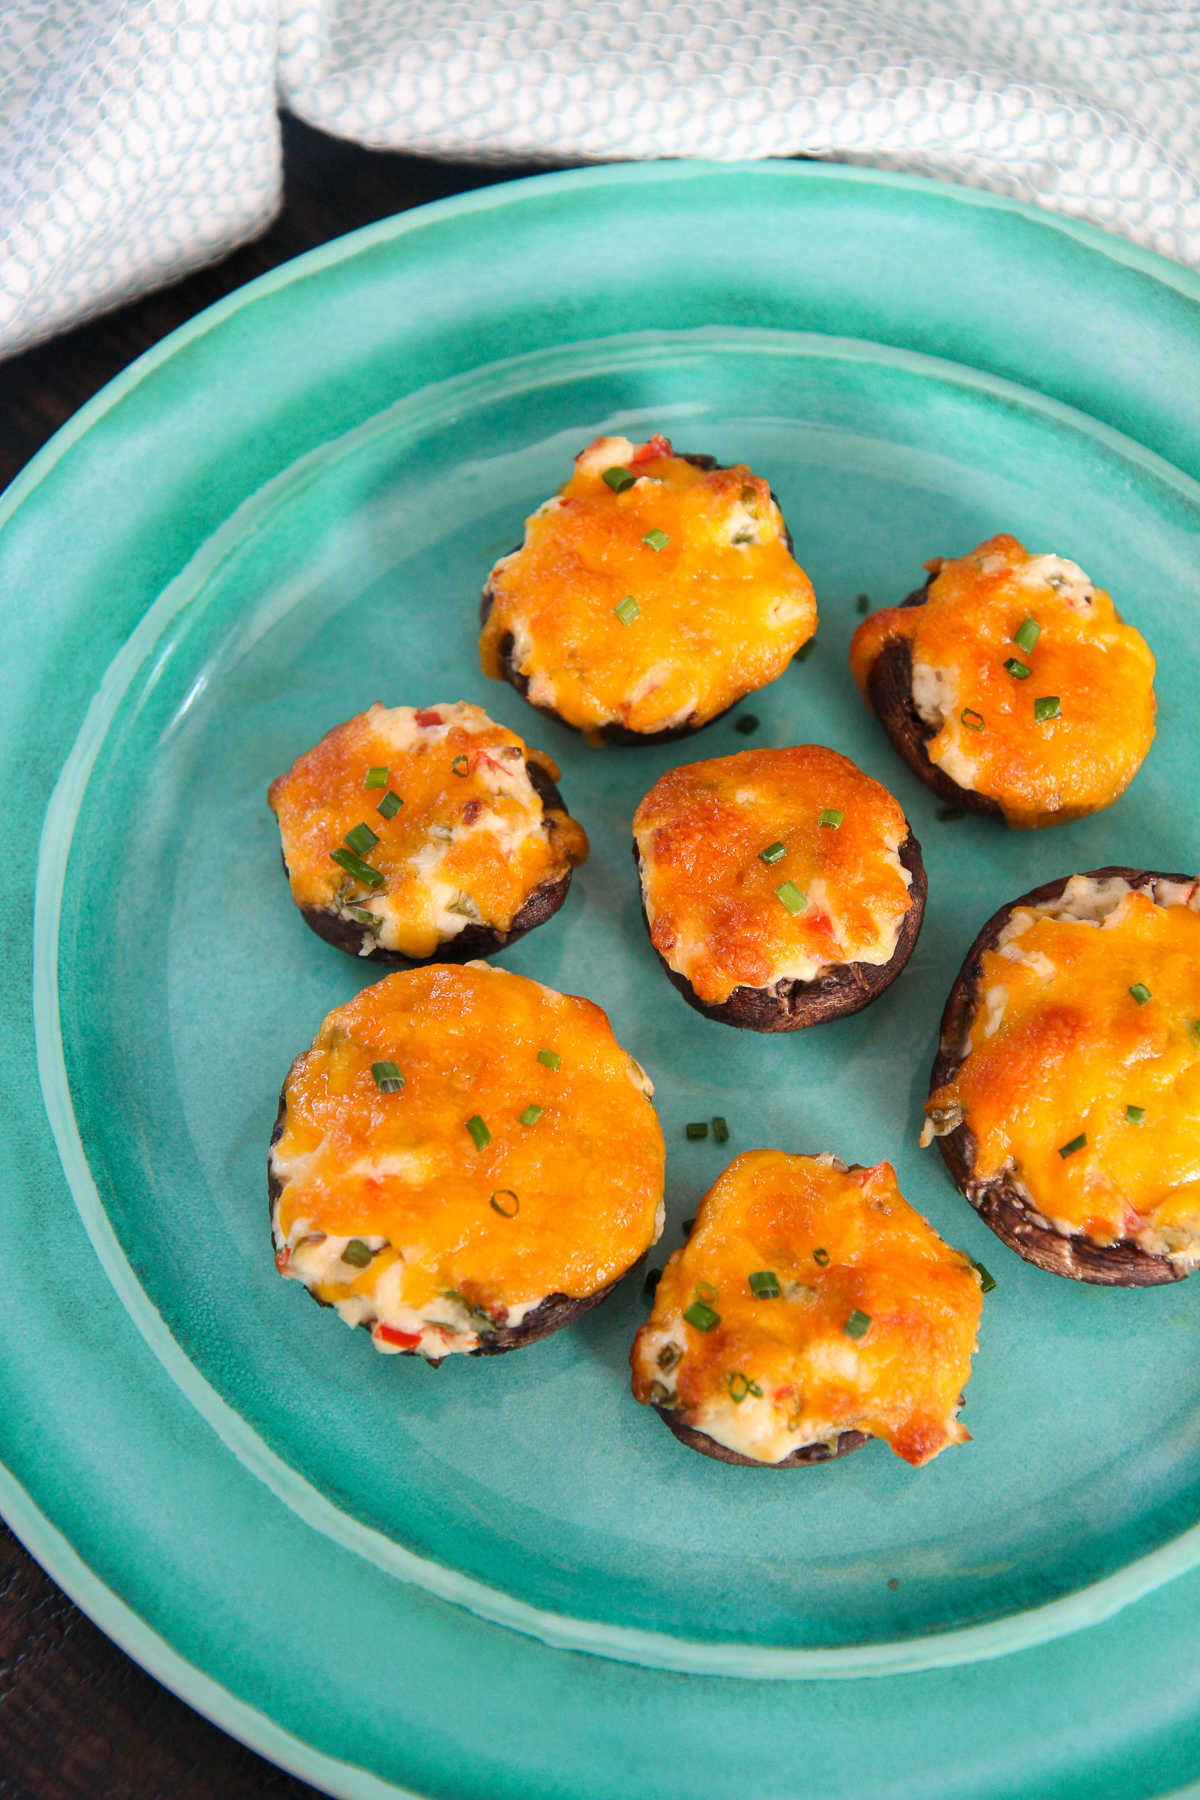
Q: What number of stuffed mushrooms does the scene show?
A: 7